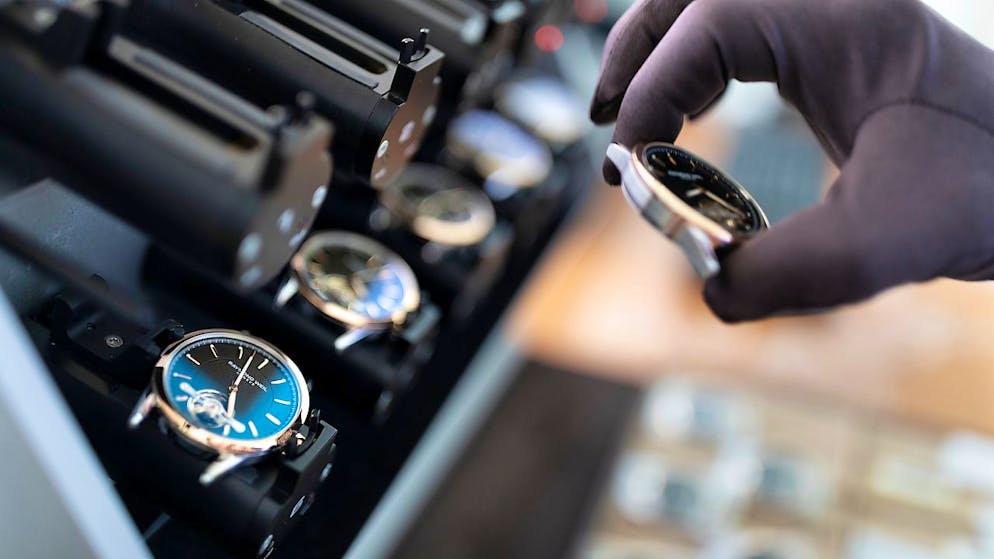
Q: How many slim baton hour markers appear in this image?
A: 11